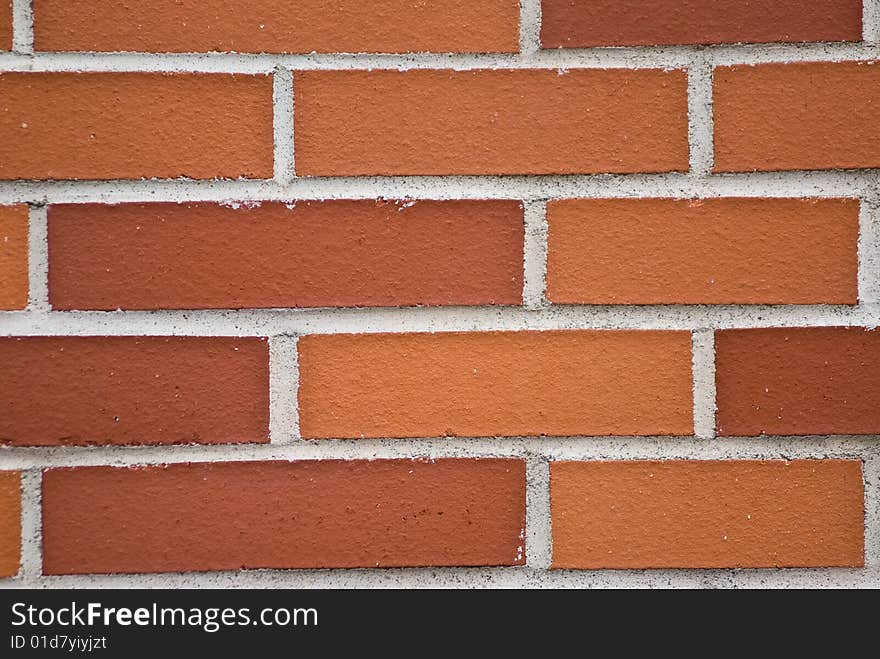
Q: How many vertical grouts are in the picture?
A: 13